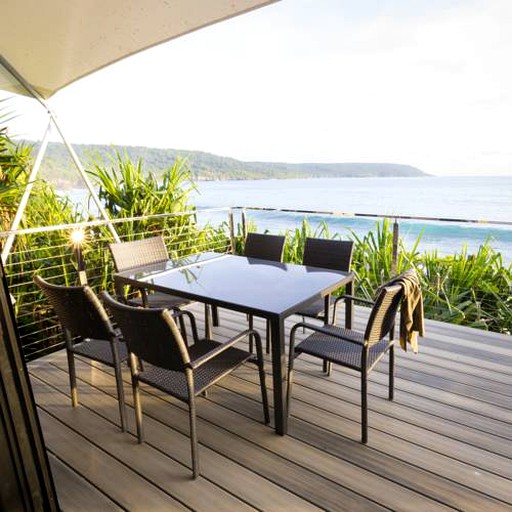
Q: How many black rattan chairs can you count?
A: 6